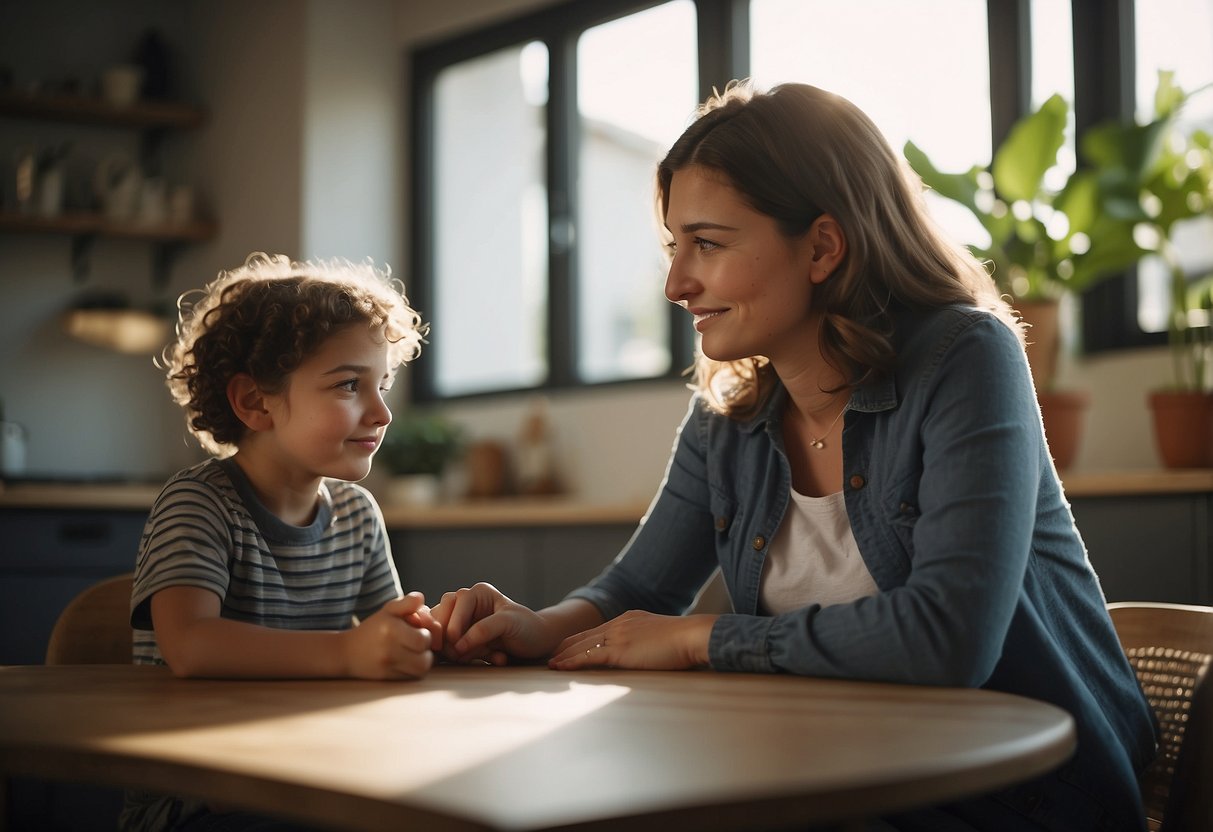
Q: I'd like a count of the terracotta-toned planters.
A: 3